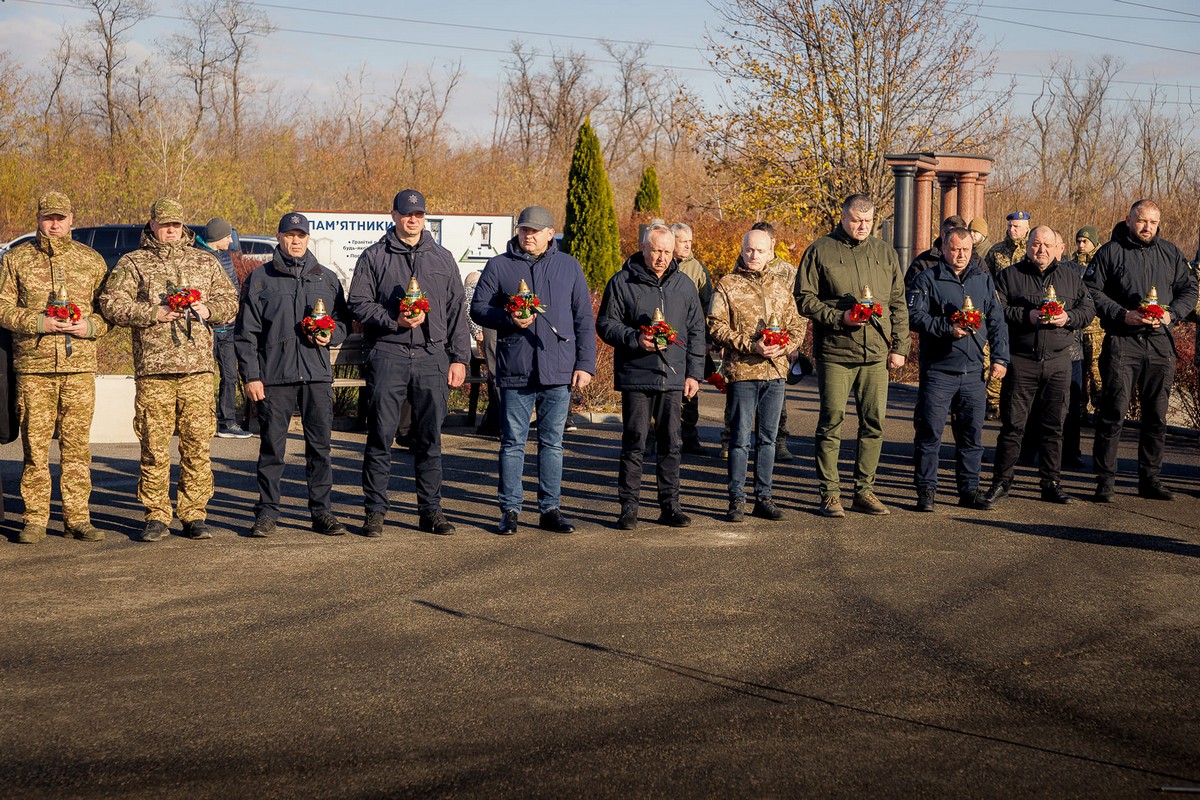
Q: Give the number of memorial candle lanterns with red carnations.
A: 11